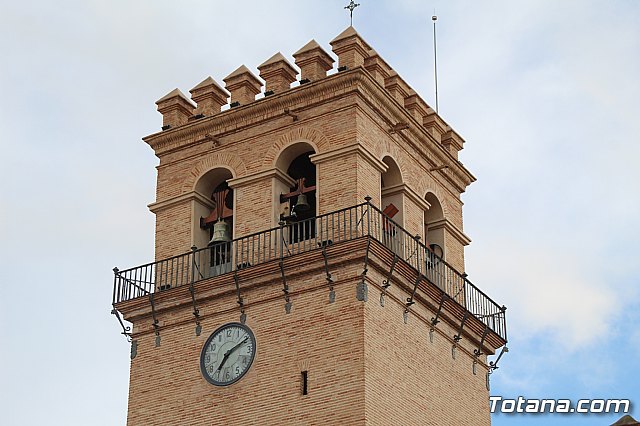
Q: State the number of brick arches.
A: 4